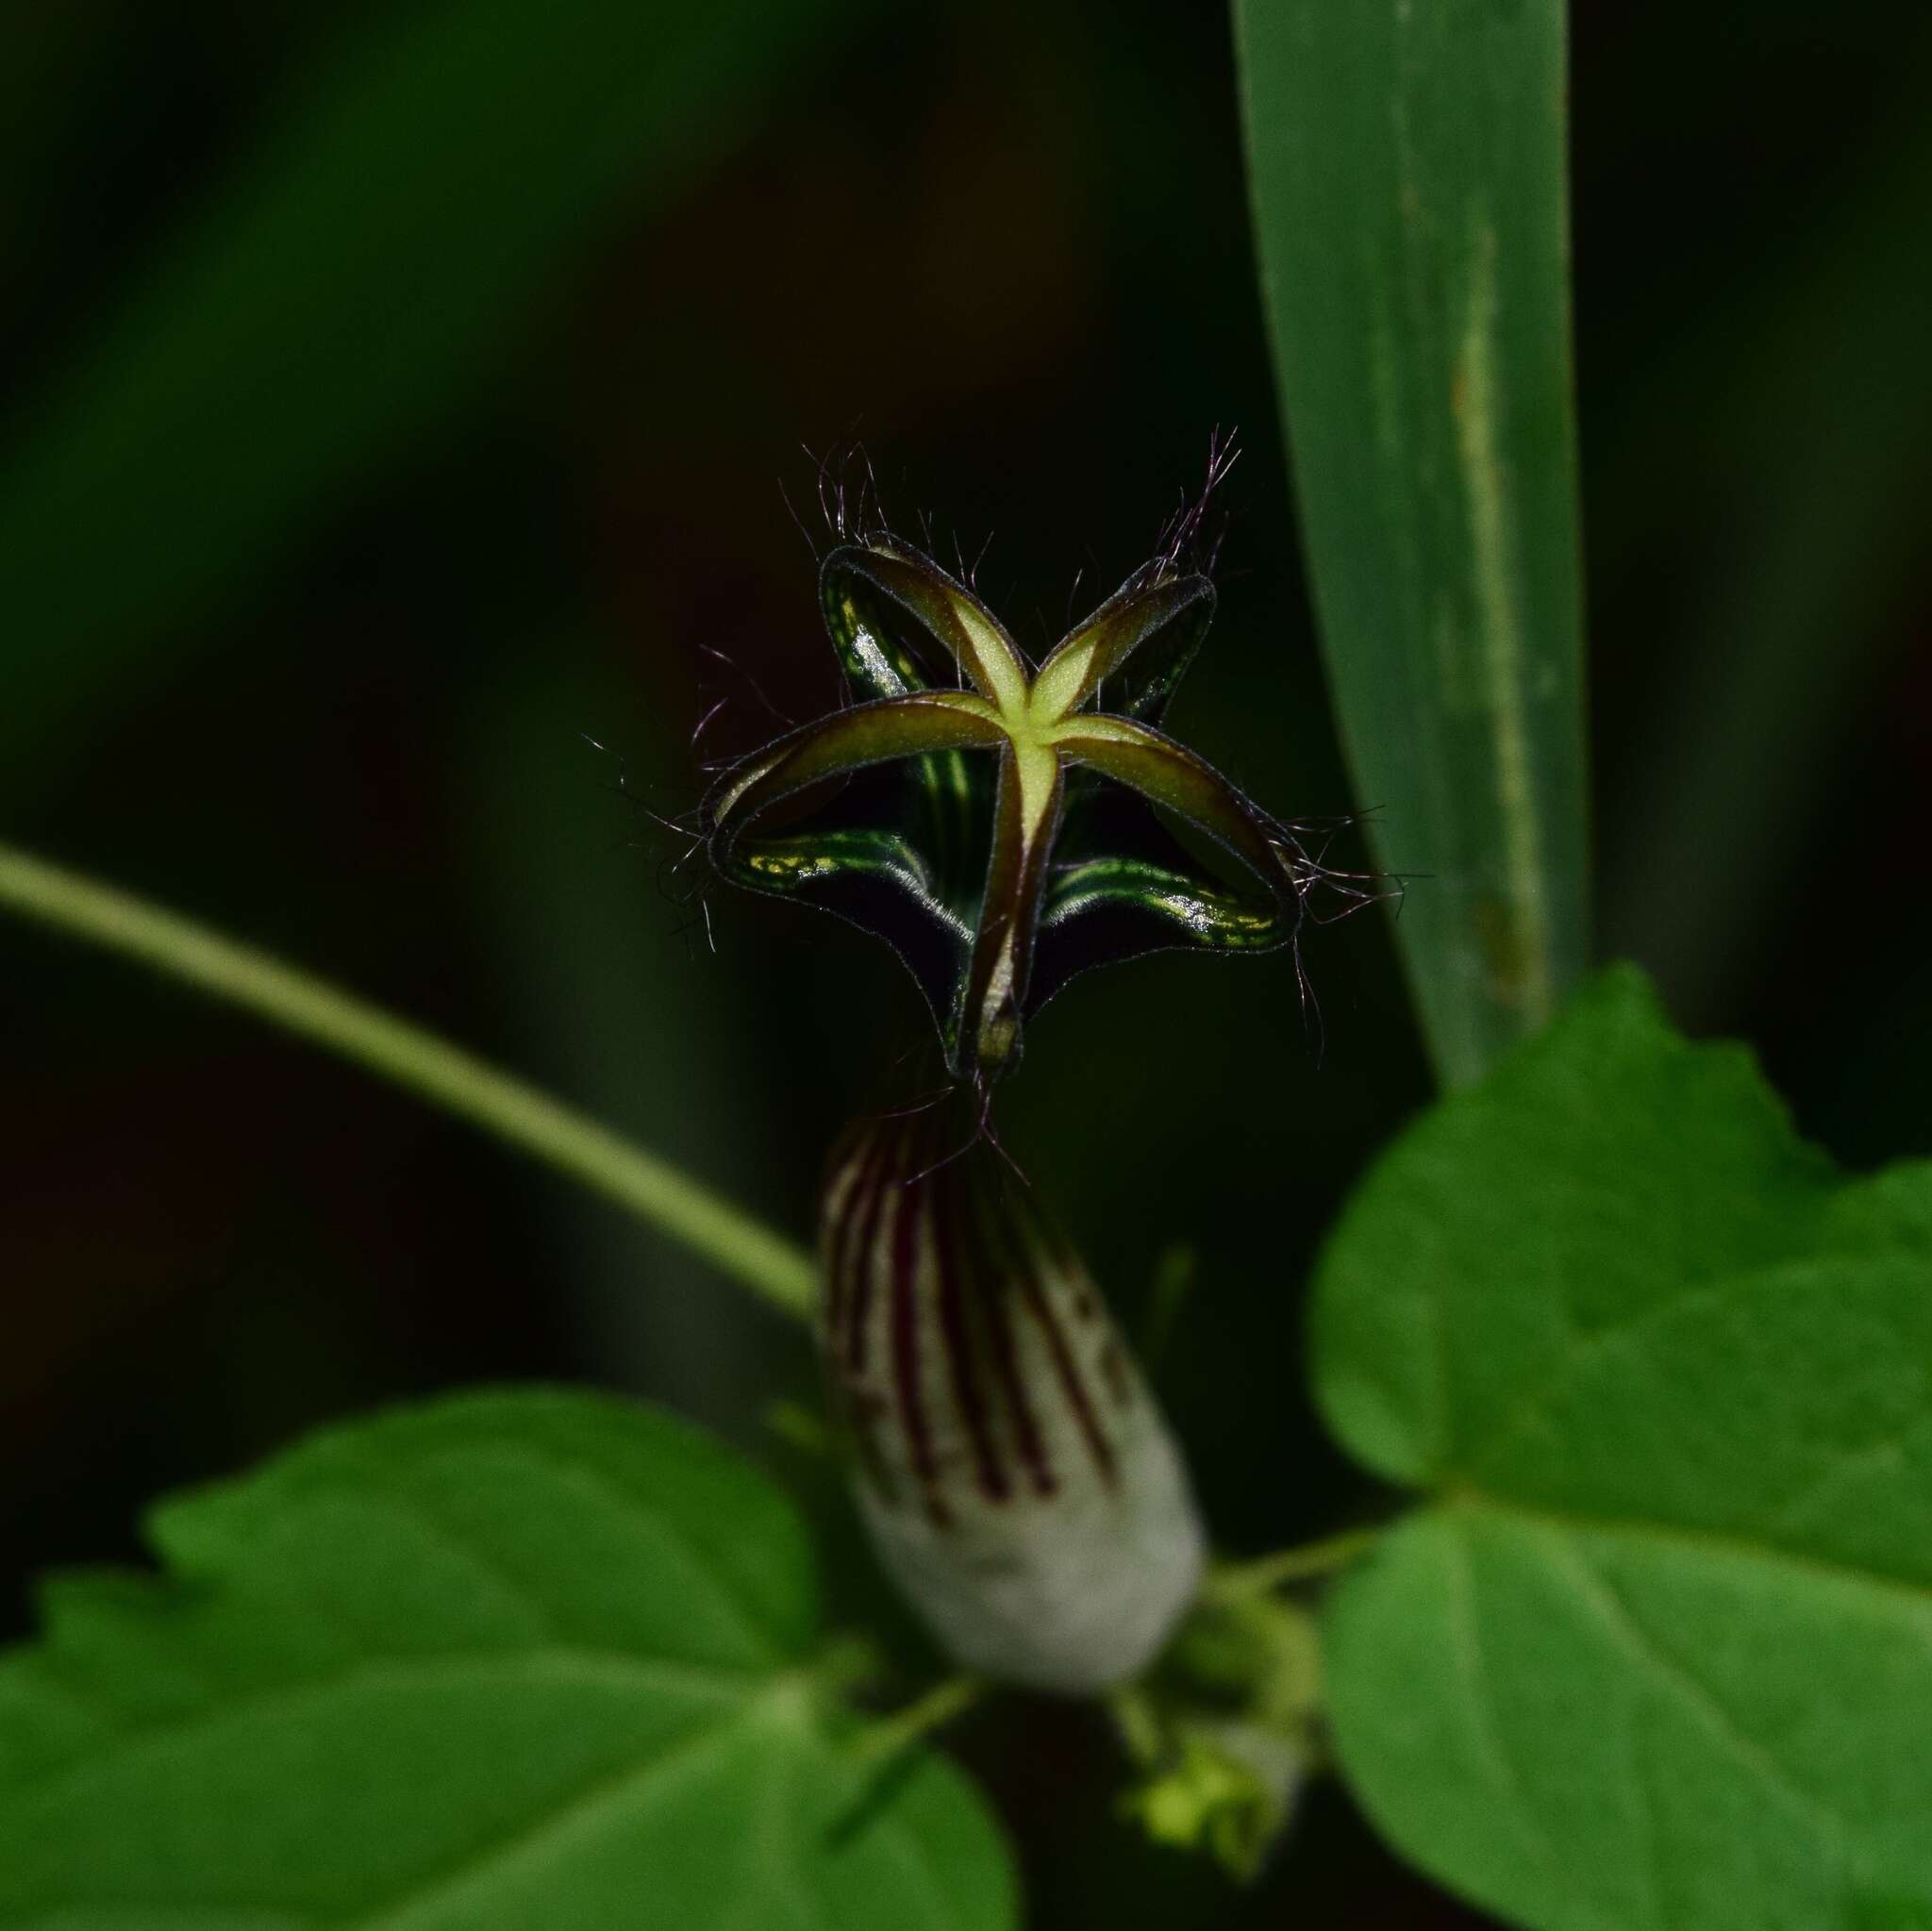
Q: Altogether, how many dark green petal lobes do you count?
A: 5